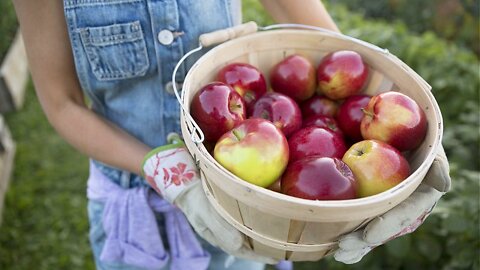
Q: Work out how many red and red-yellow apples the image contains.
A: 13